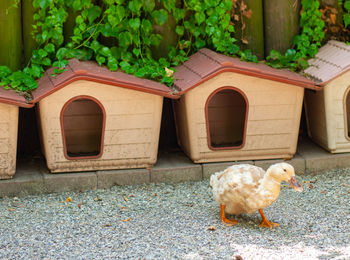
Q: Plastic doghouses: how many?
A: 4